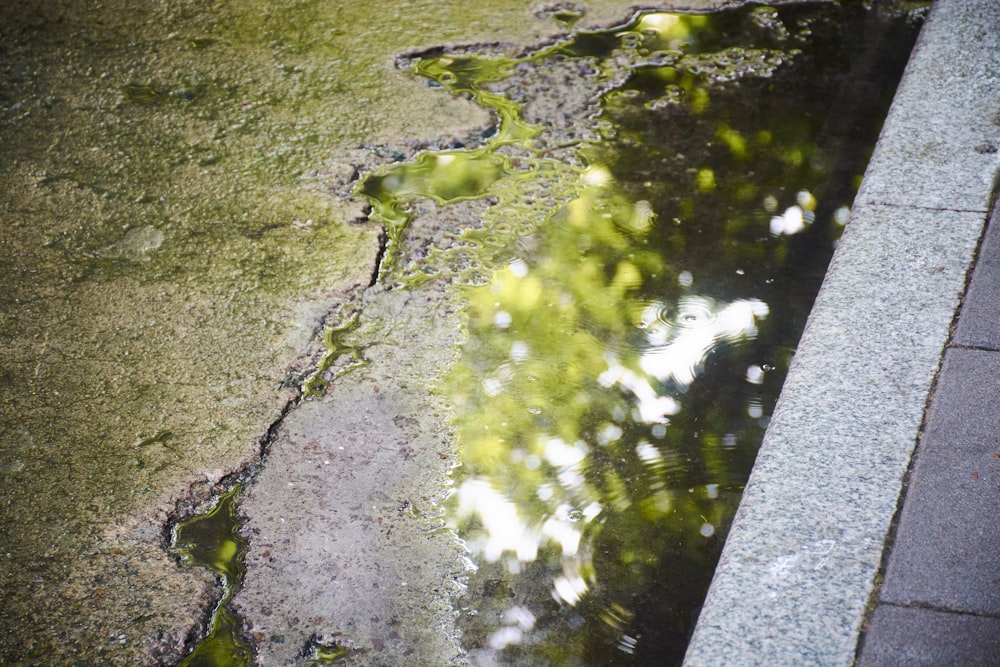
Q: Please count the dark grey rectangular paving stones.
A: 3